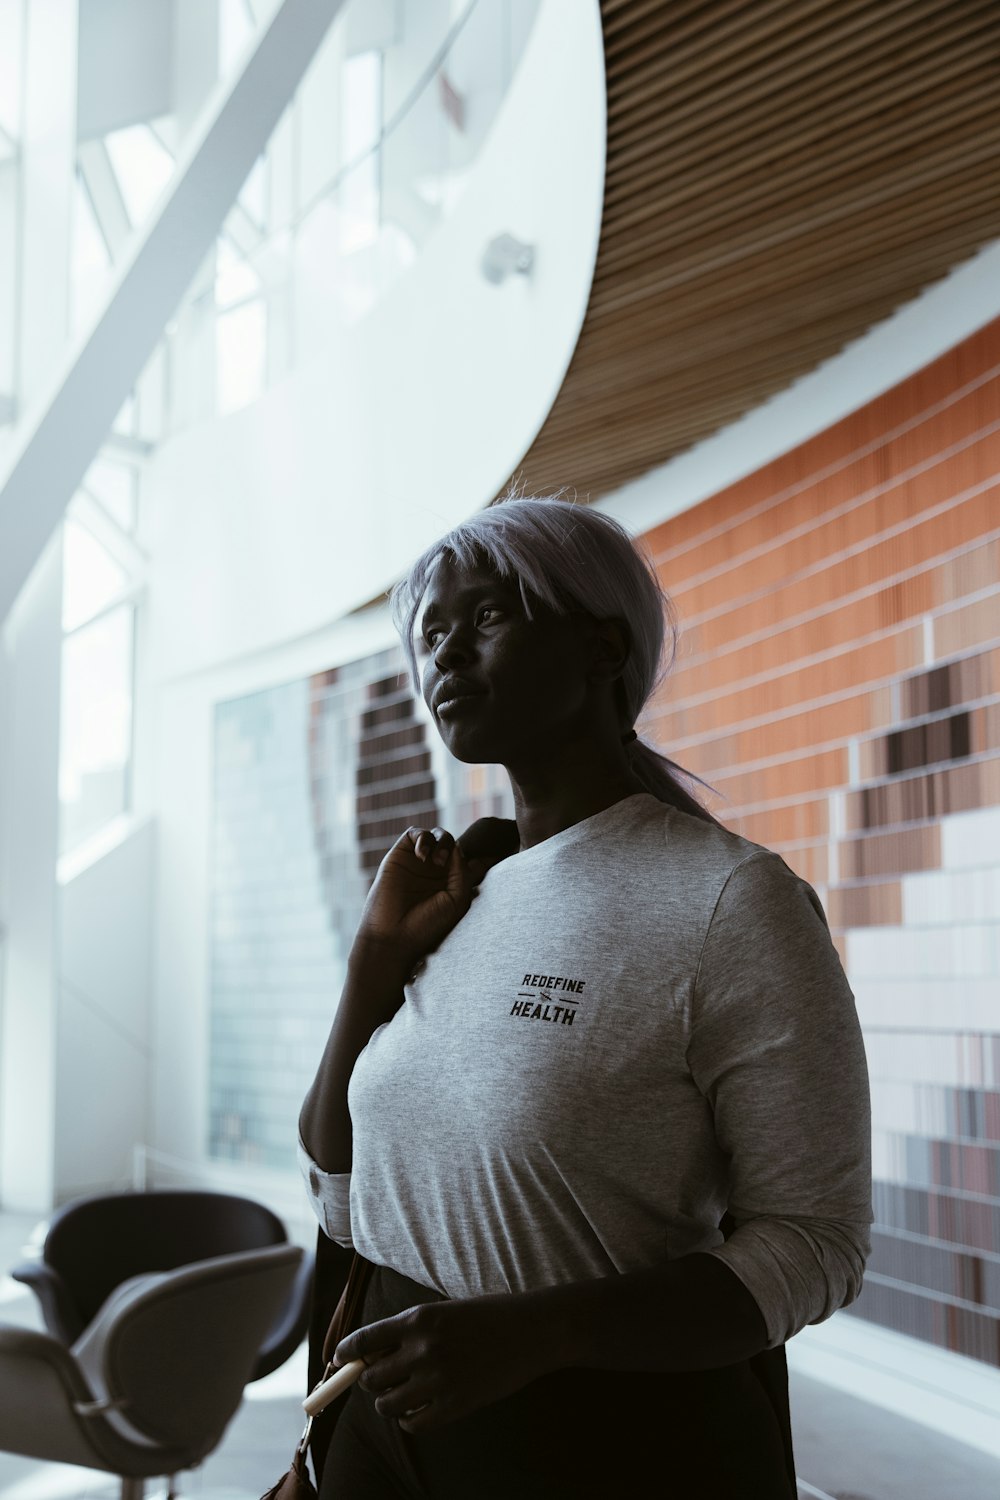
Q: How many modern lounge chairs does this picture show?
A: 2